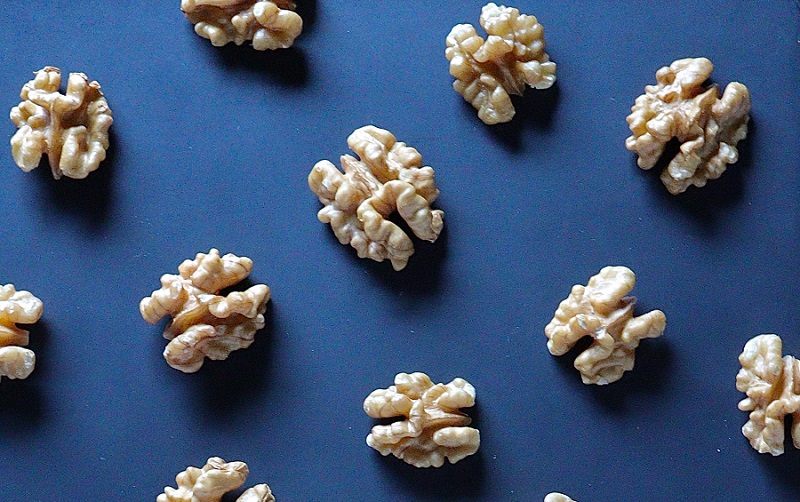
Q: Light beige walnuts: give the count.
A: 12